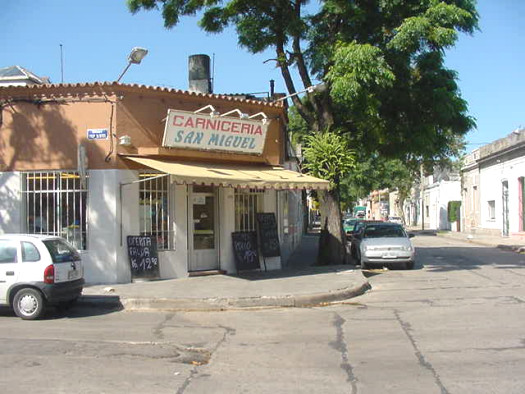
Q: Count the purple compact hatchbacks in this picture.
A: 0